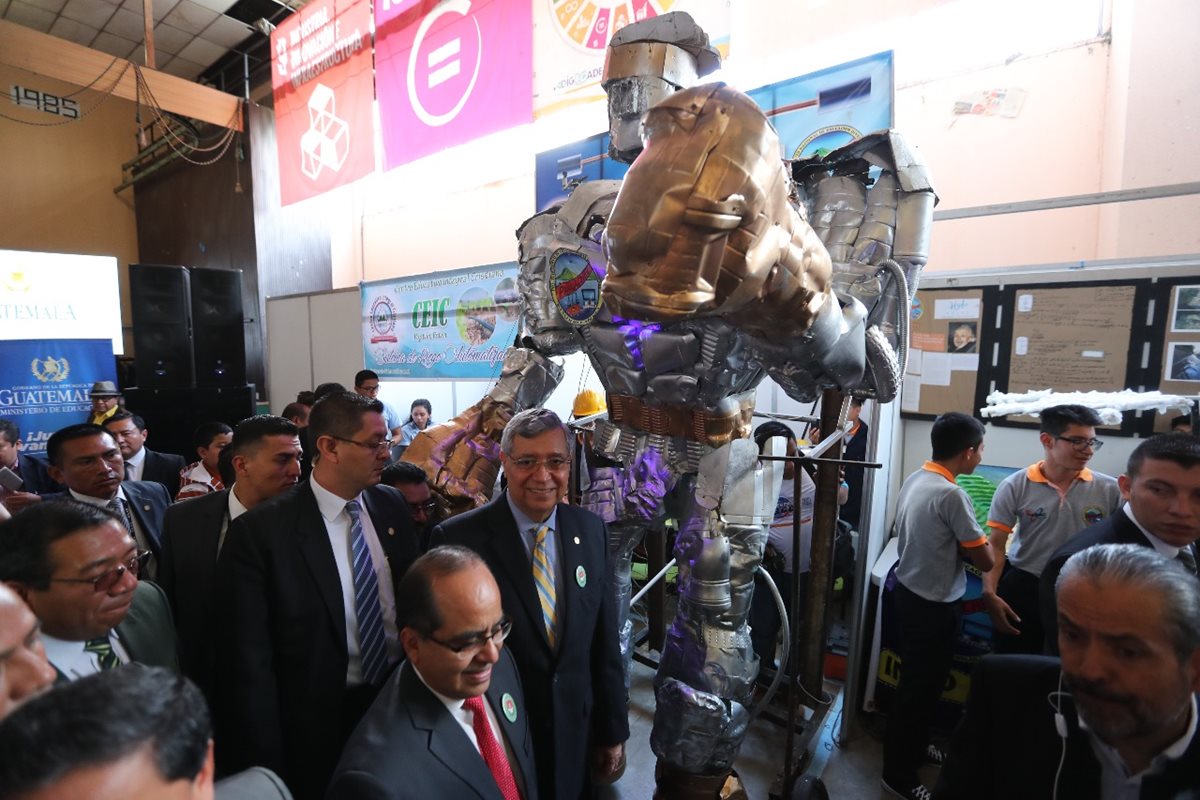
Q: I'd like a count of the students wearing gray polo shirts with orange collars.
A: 2